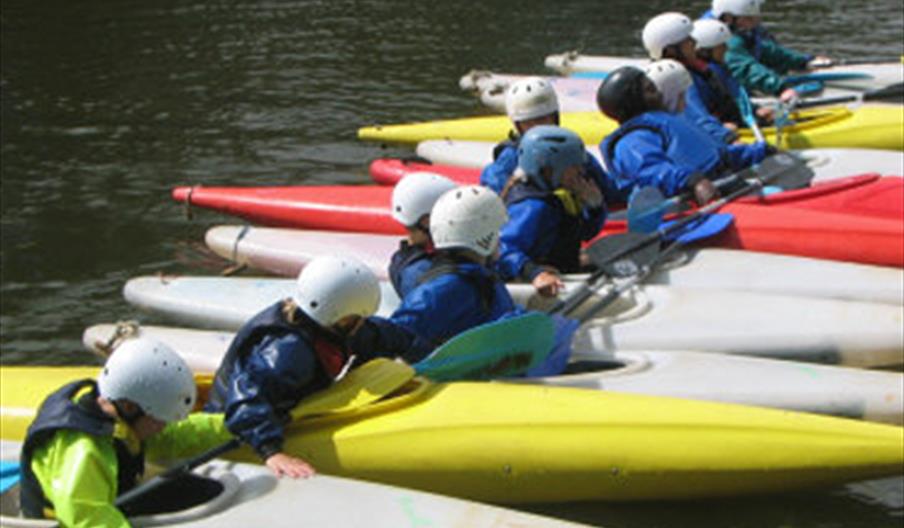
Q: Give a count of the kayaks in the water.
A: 12